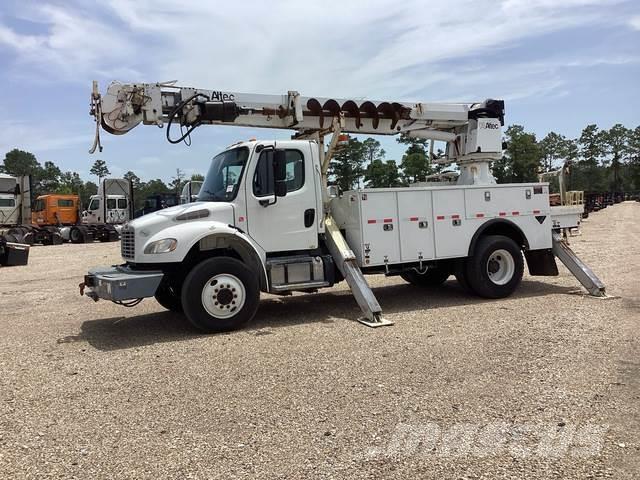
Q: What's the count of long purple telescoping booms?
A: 0